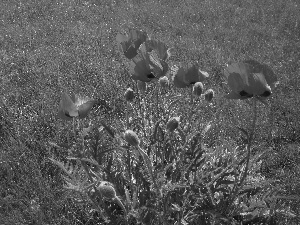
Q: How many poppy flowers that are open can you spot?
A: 5